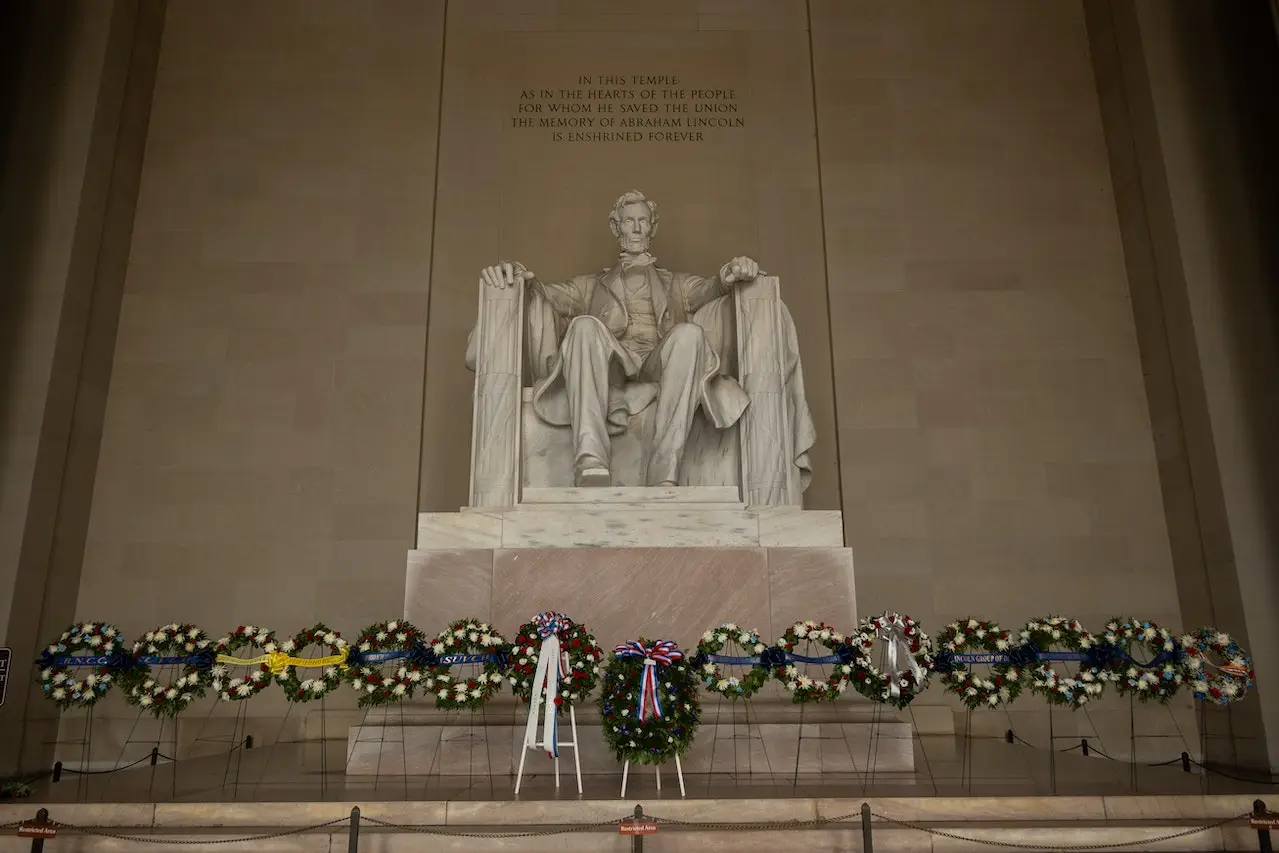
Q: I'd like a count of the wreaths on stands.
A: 15